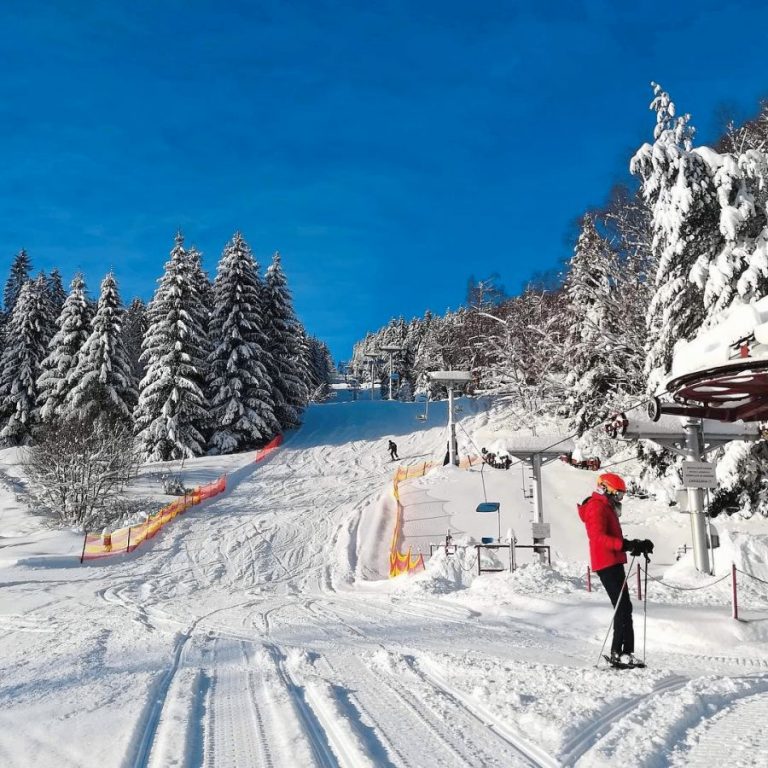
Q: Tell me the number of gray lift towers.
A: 5